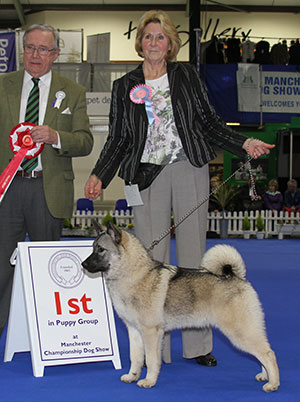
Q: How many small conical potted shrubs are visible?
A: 2